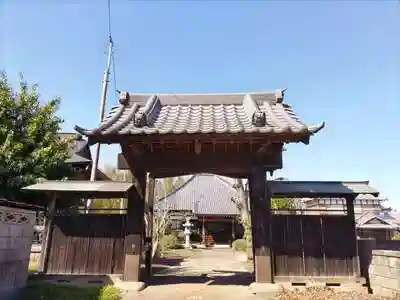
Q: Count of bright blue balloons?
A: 0